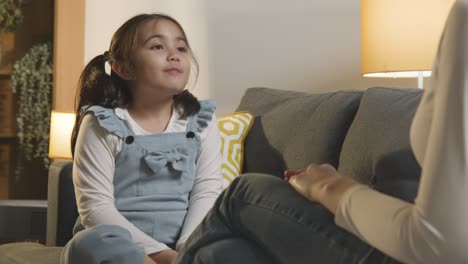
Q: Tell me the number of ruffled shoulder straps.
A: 2